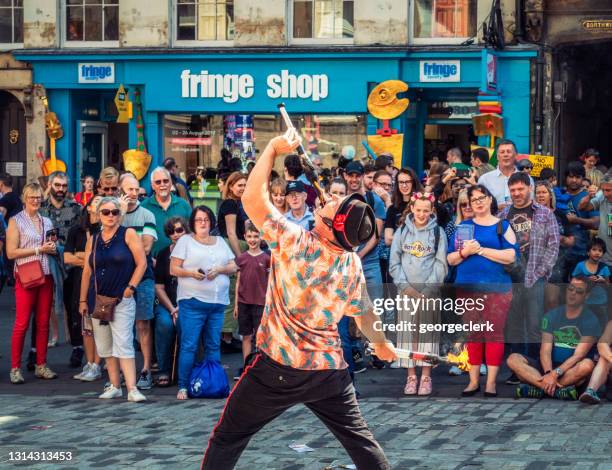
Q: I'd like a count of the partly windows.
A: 5